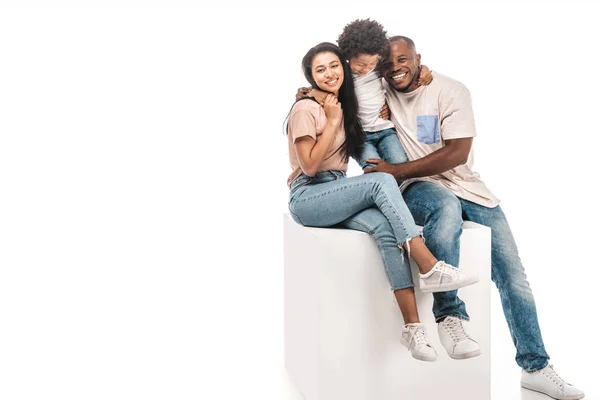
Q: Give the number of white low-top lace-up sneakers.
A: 4